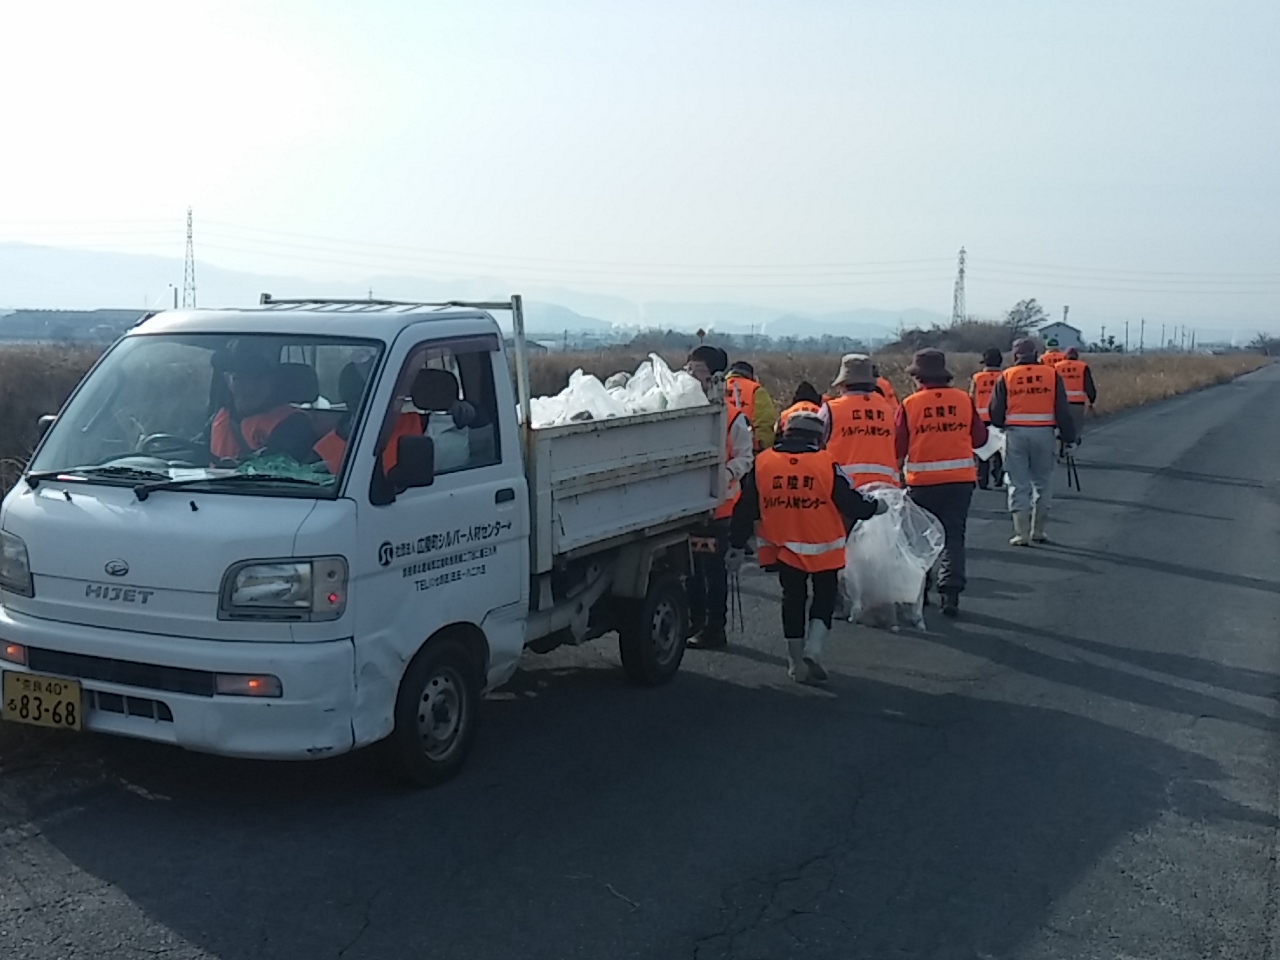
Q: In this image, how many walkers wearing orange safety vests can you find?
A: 11